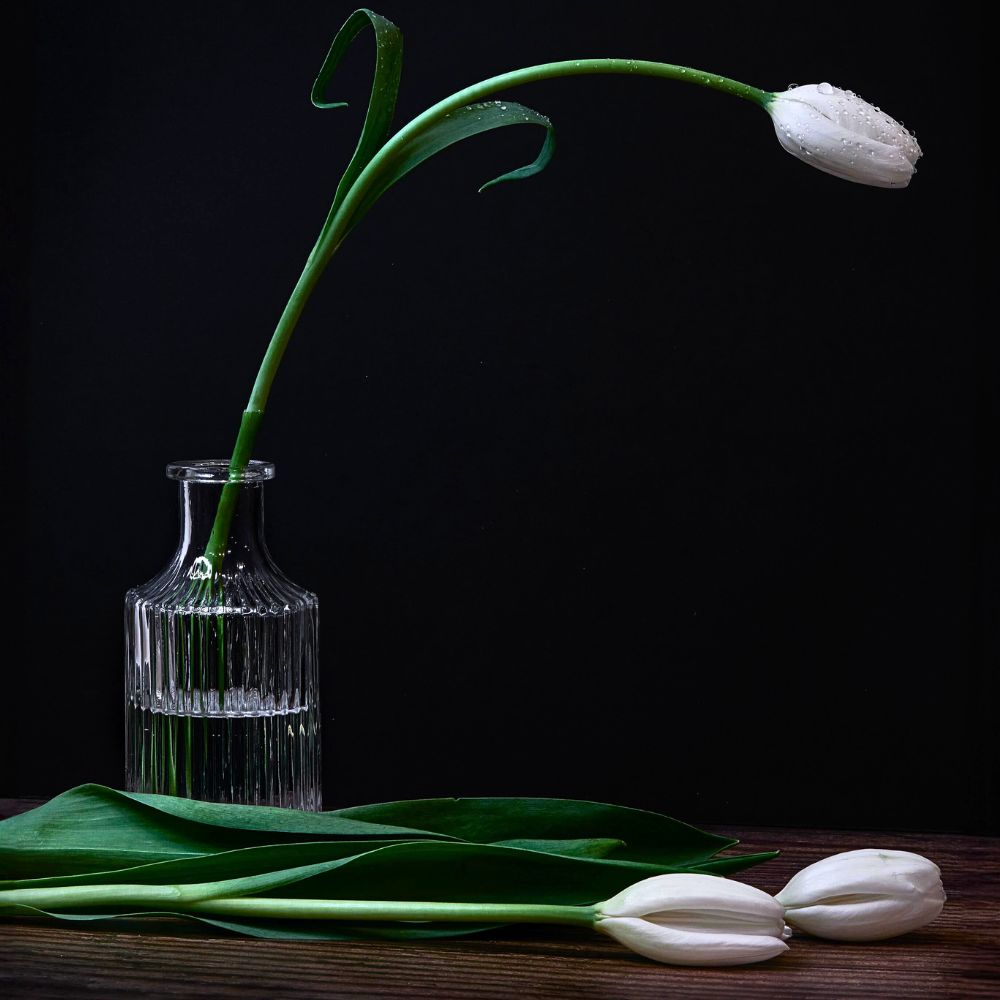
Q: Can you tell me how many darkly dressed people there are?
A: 0